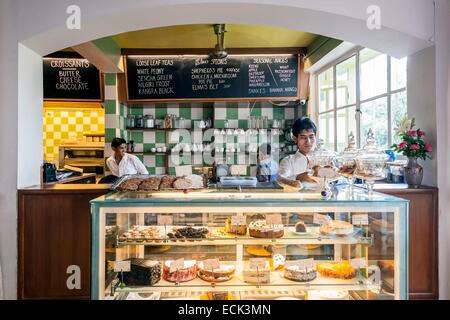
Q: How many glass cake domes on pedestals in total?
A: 3